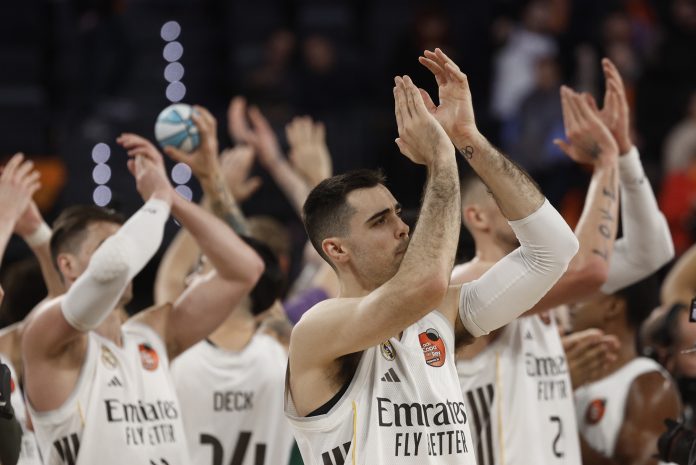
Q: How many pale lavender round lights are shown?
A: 9